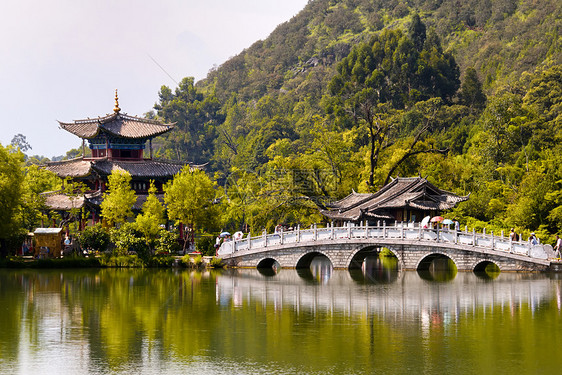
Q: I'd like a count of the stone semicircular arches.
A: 5